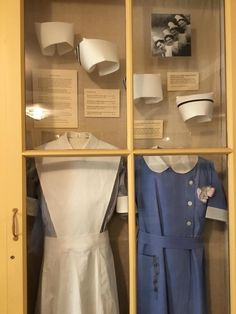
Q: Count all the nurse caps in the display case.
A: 4